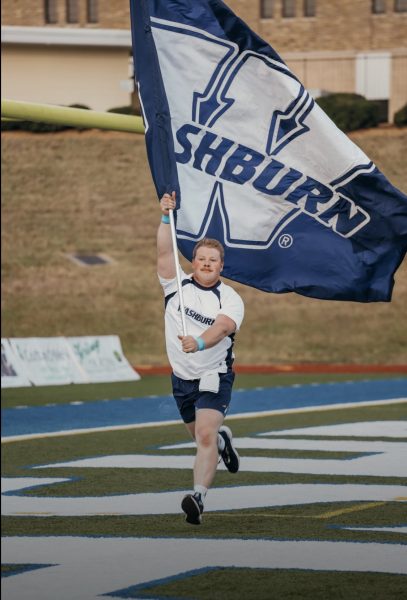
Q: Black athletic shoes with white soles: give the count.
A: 2